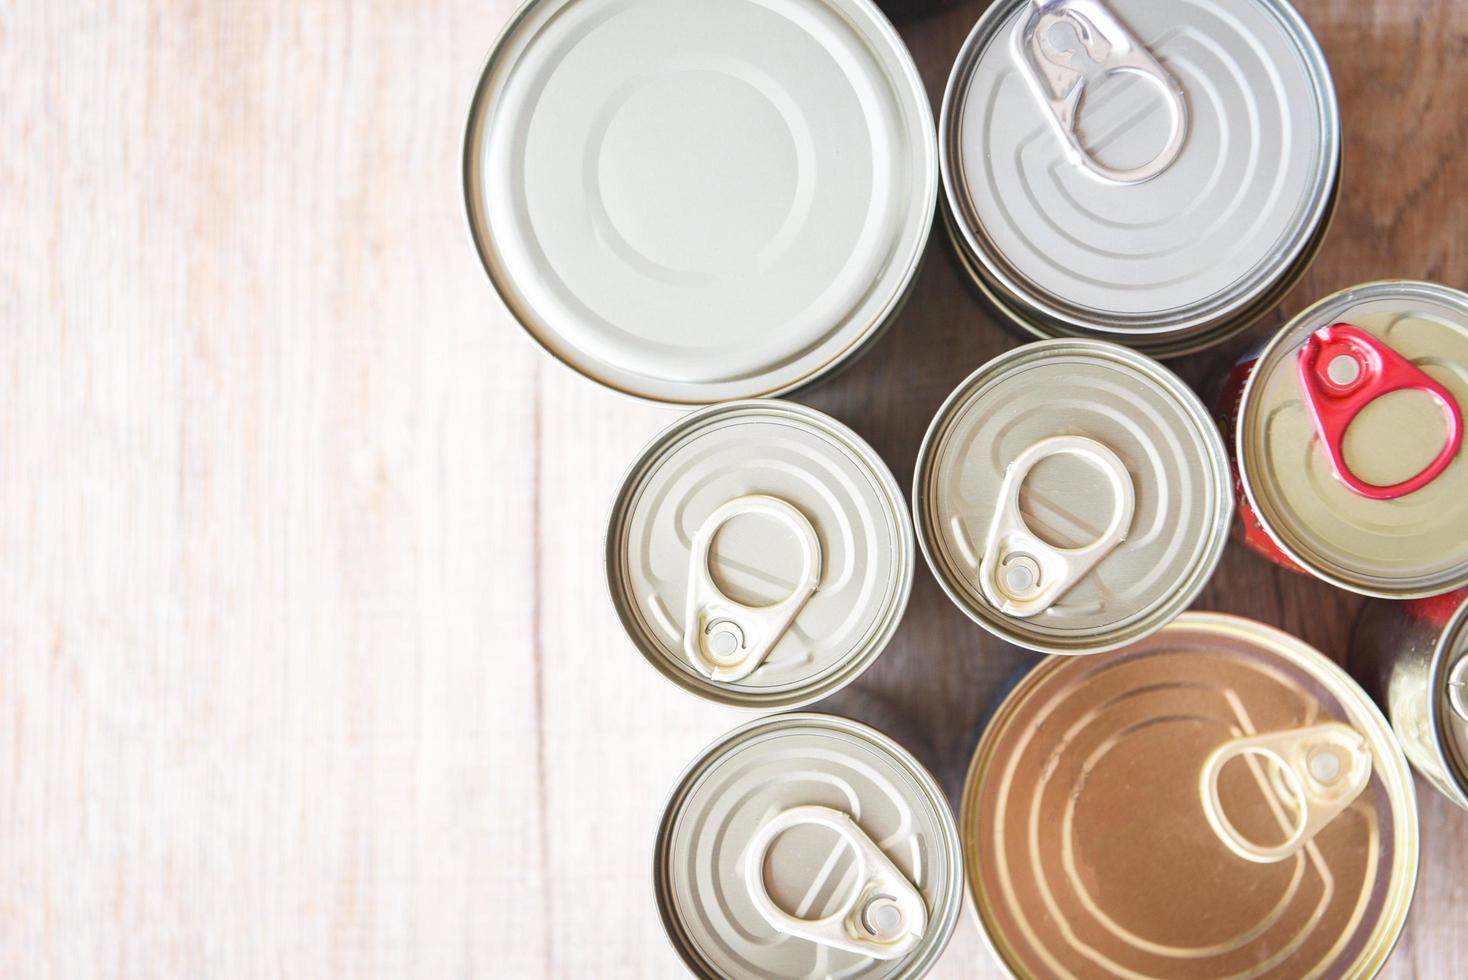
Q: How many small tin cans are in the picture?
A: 5